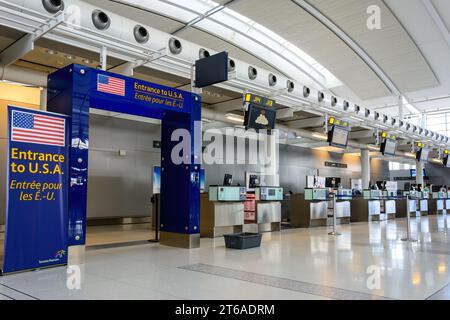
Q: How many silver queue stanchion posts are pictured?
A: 2